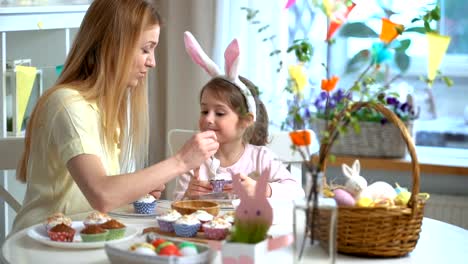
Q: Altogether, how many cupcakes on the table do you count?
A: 11